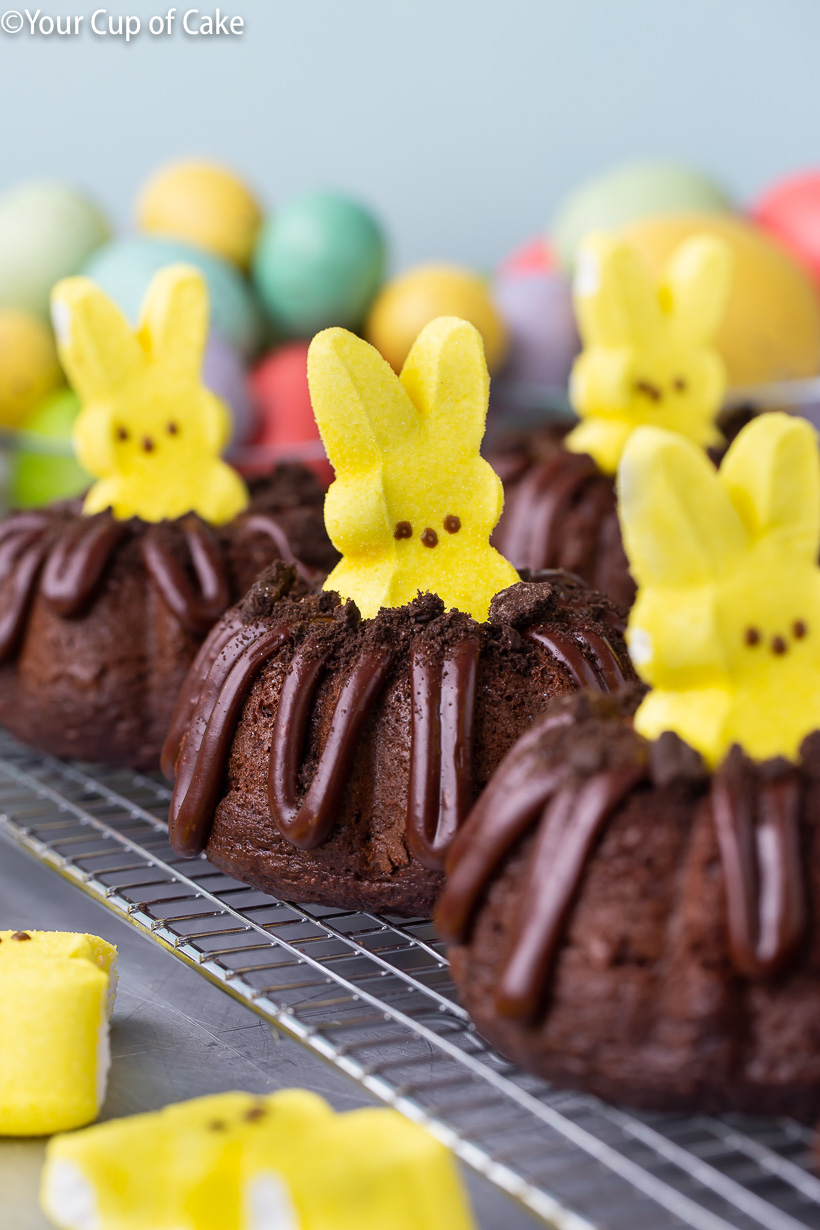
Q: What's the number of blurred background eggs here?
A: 14